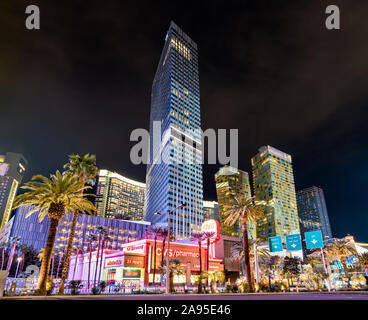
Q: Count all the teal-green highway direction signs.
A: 3